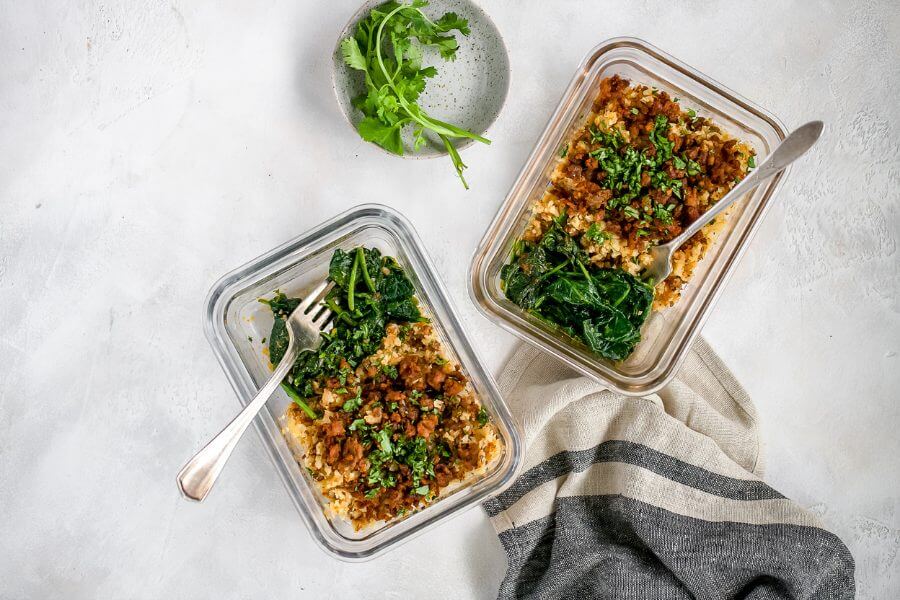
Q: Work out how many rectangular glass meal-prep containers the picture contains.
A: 2